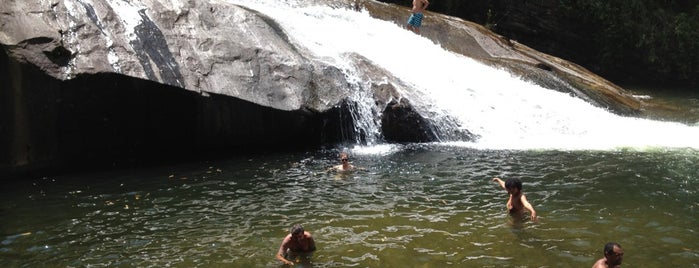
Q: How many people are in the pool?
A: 4